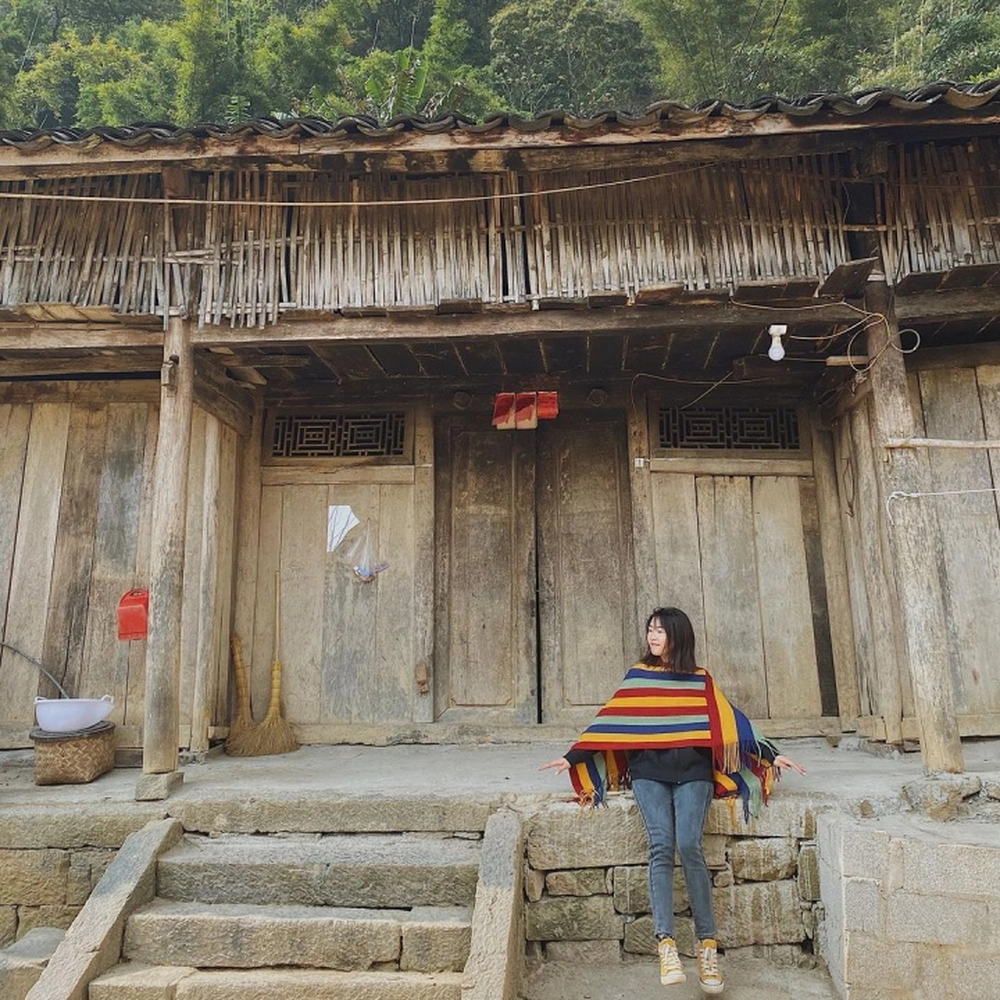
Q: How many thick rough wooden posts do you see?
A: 2